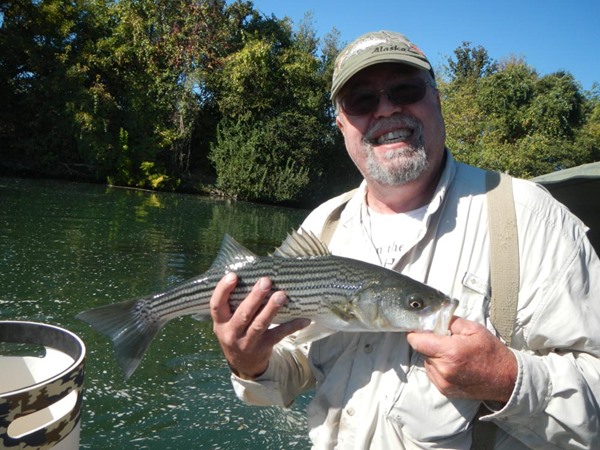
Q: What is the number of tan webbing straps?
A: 2